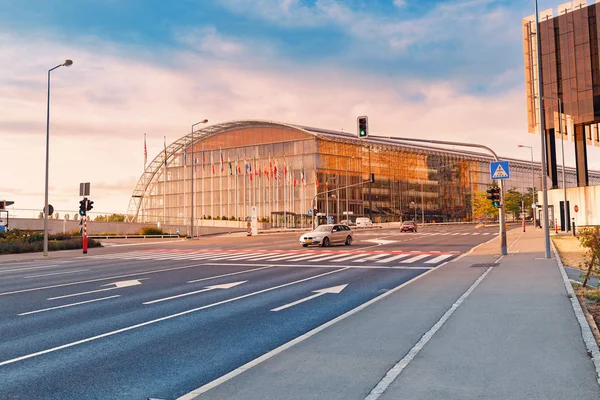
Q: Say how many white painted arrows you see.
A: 3